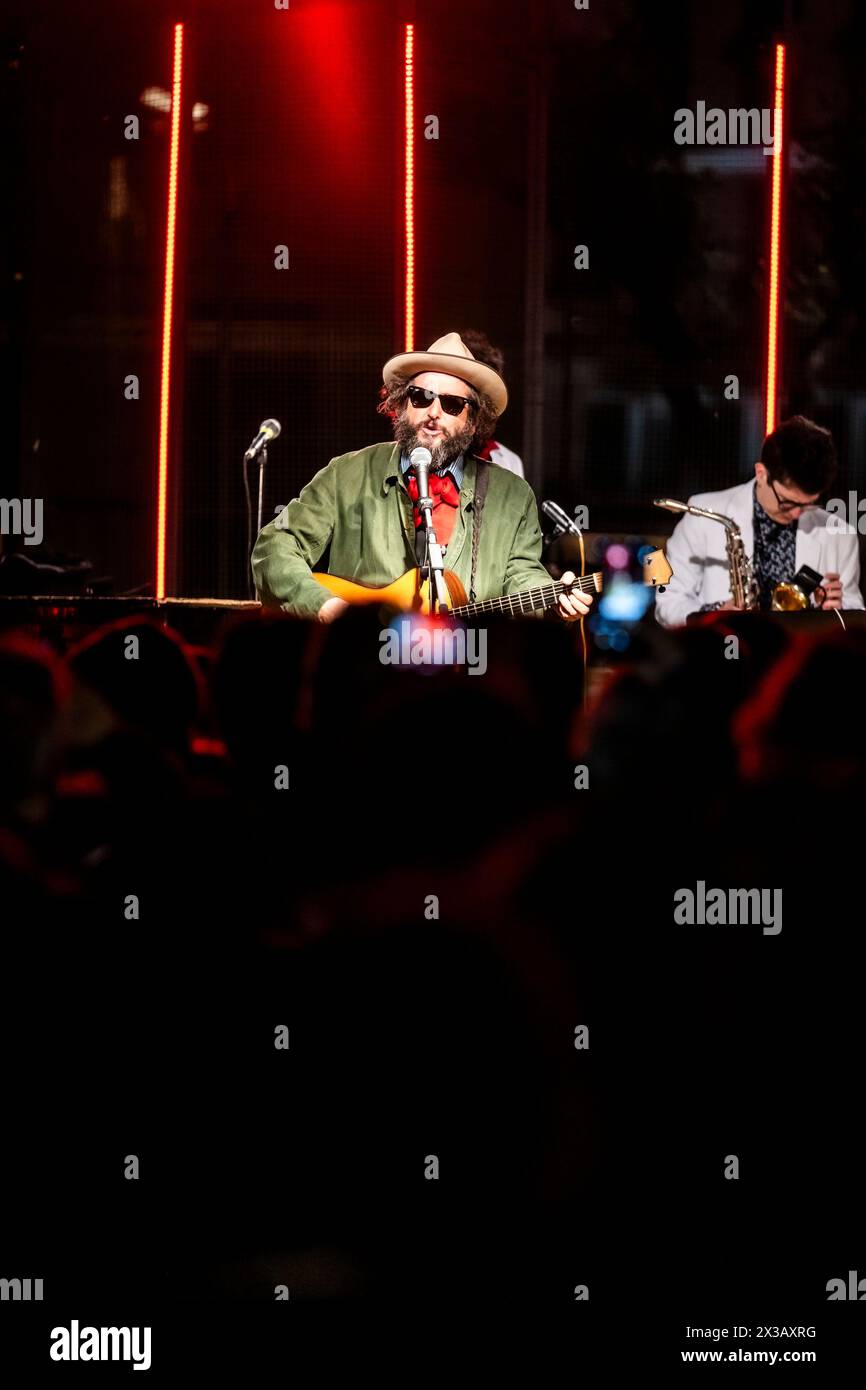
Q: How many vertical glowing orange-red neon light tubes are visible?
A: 3